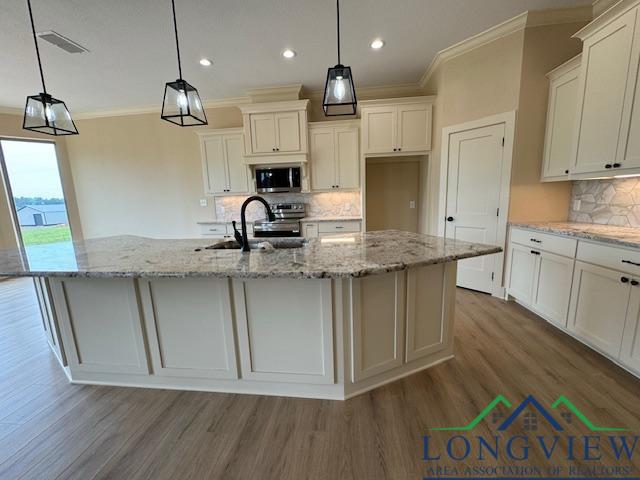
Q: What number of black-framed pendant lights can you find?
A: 3